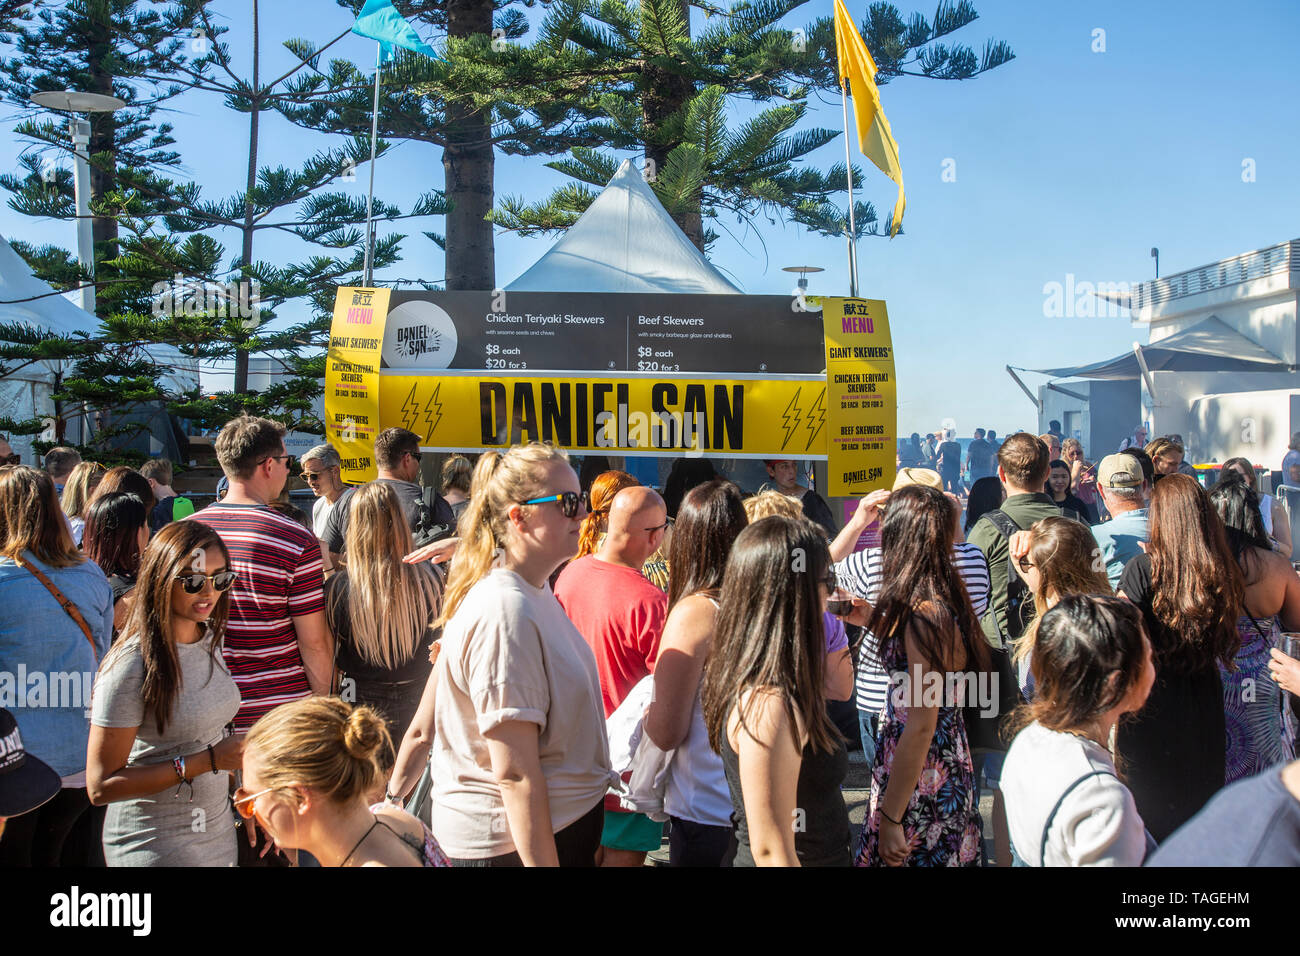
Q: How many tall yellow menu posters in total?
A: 2